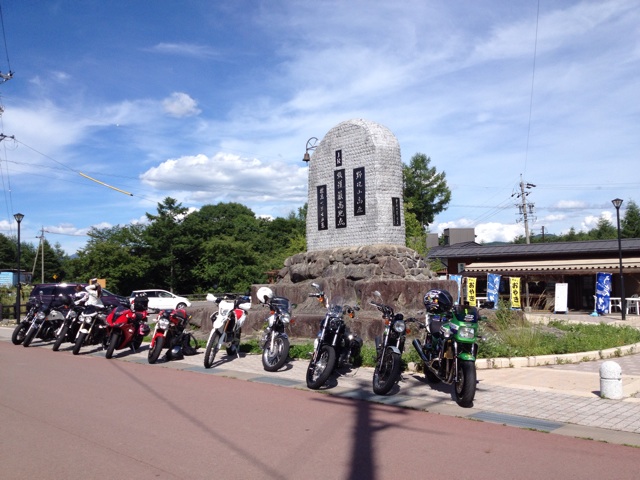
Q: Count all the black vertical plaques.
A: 5